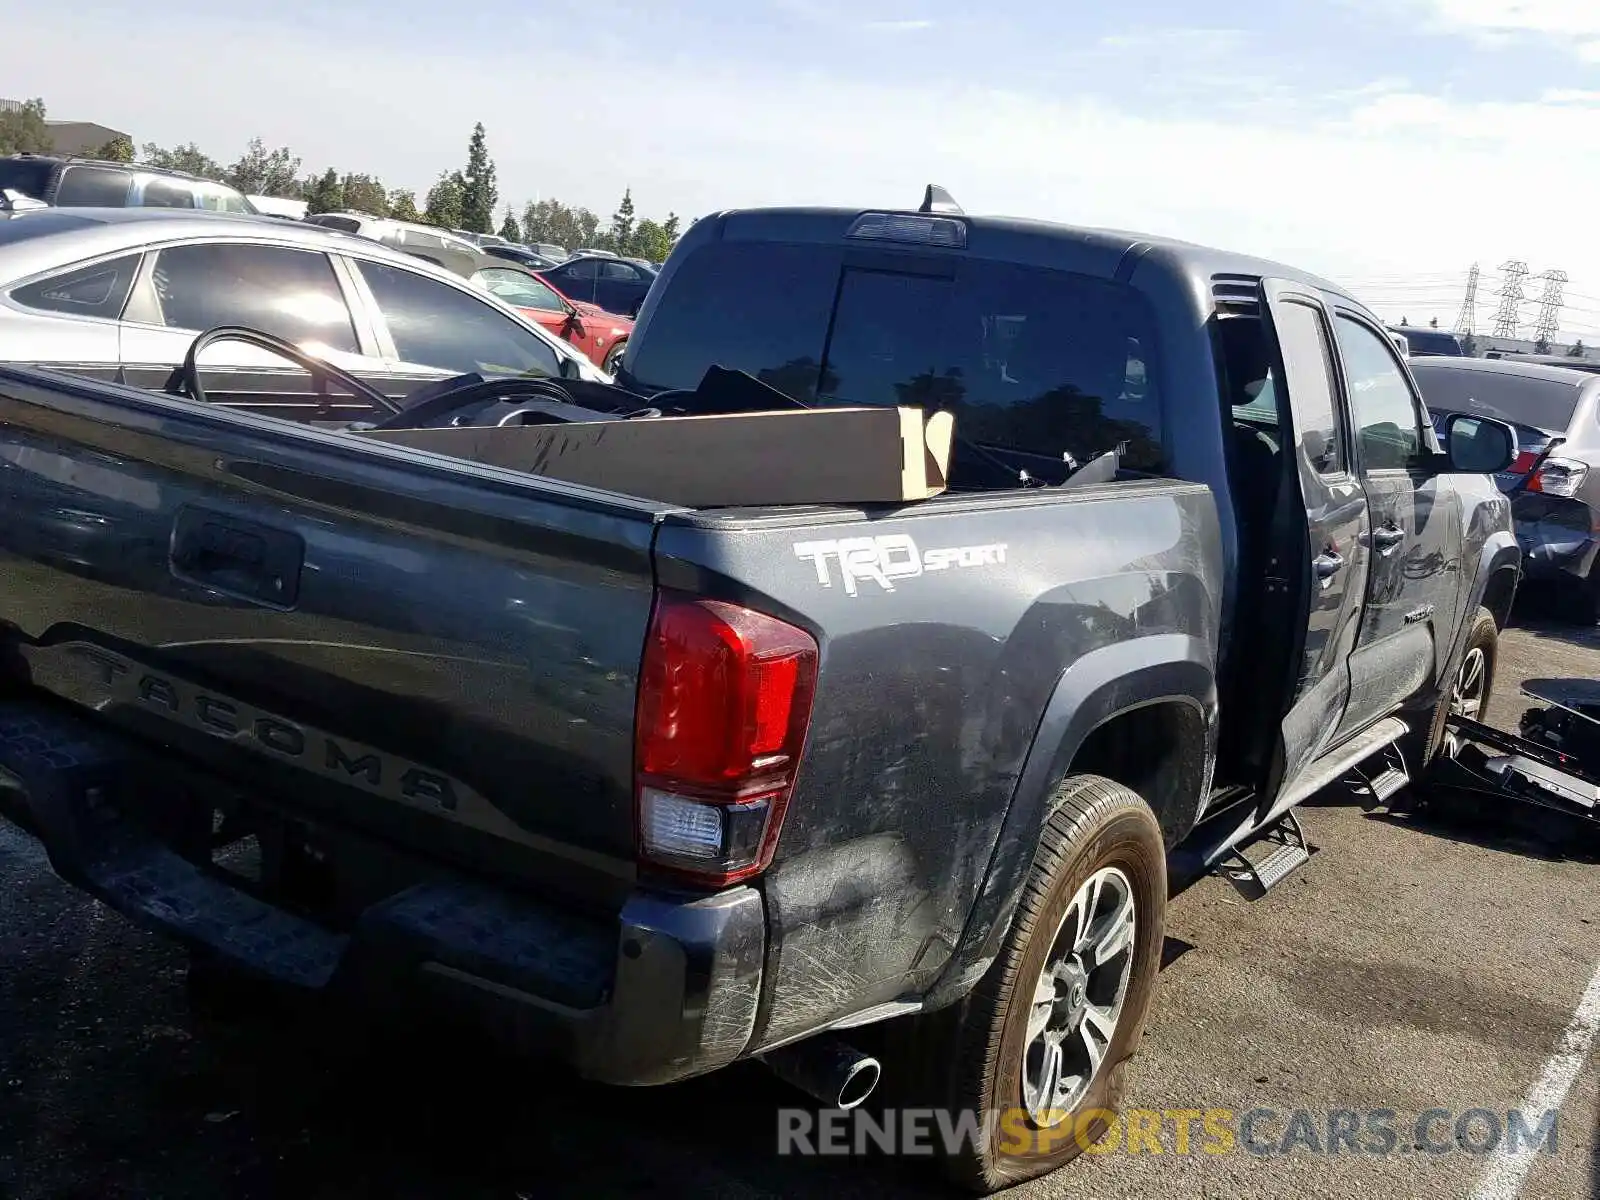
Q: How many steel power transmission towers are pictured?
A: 3